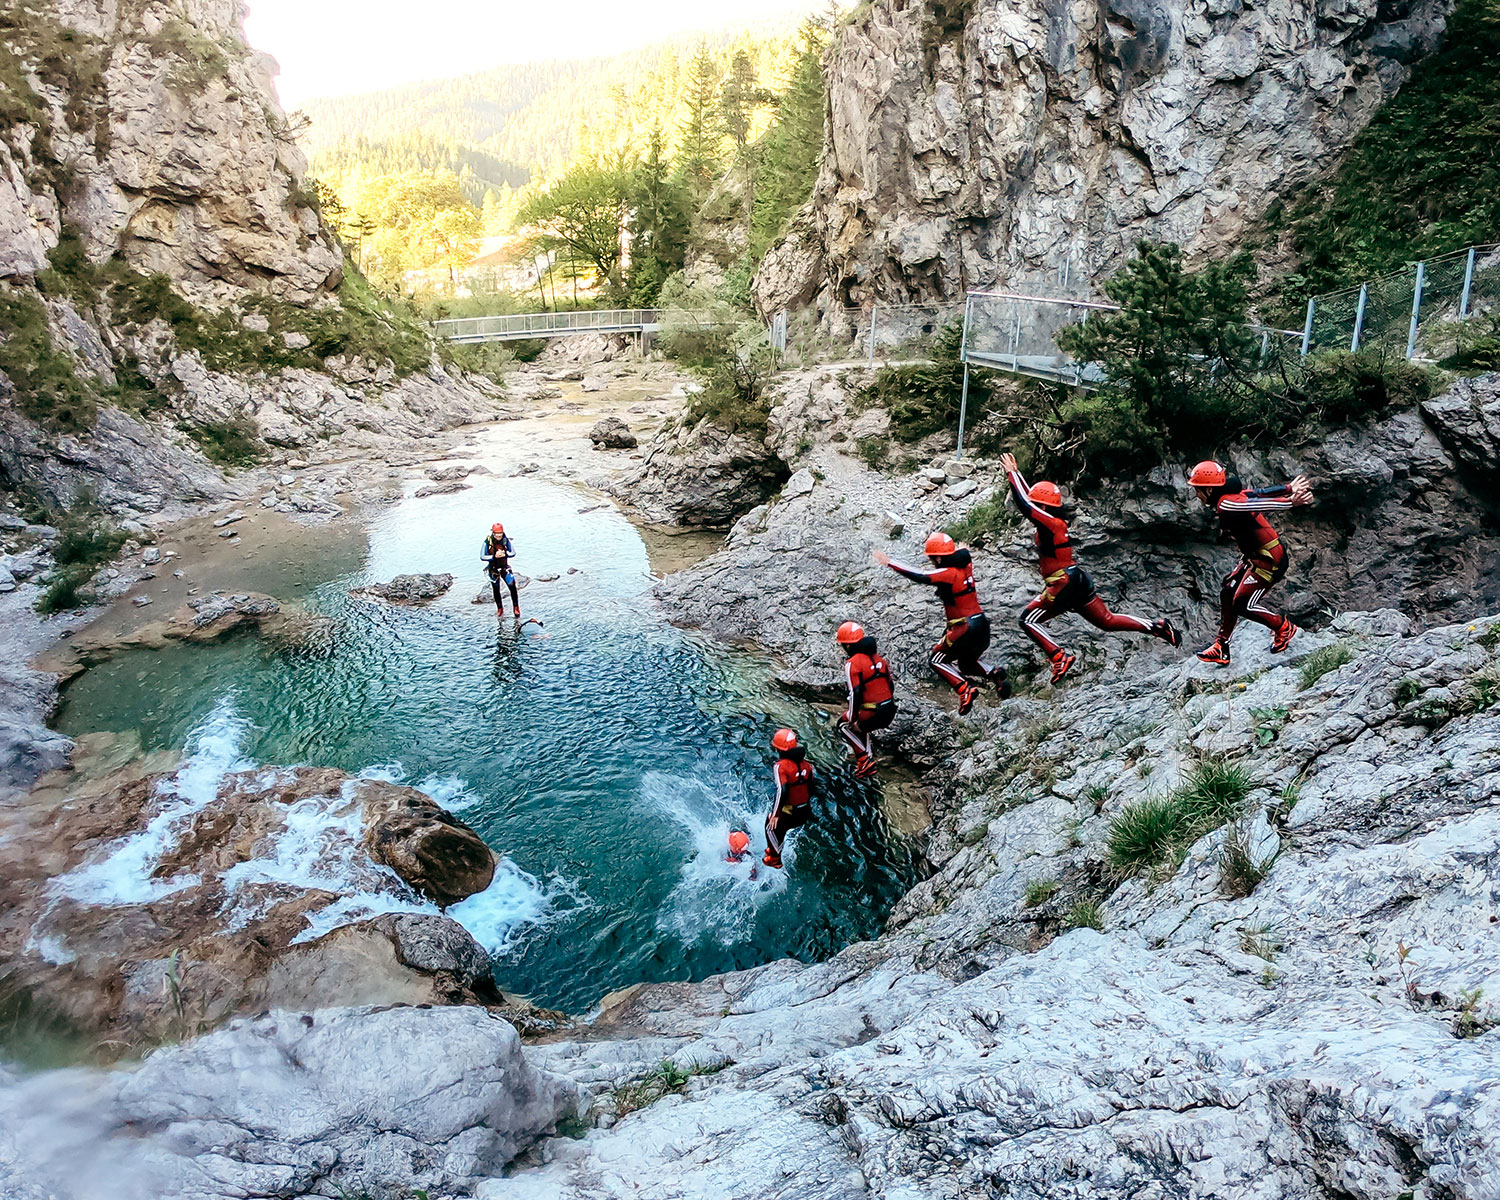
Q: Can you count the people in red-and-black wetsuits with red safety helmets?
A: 6